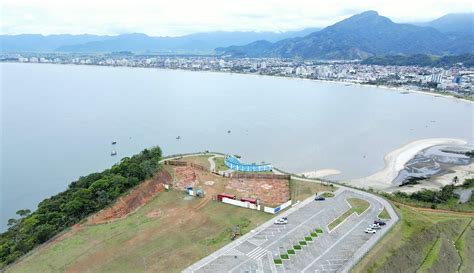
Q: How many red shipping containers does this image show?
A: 2